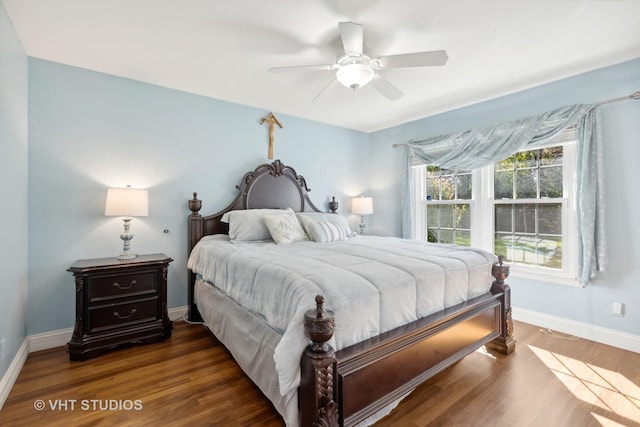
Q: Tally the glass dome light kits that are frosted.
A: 1